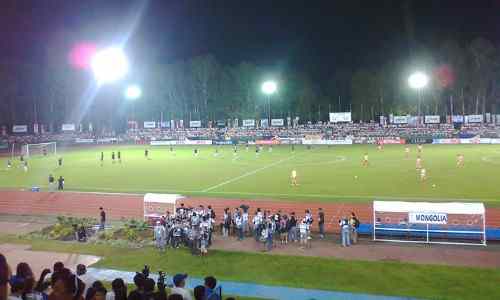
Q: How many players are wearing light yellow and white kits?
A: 8